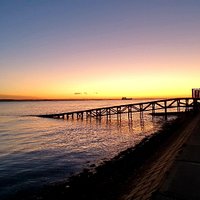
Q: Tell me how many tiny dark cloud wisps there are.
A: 3